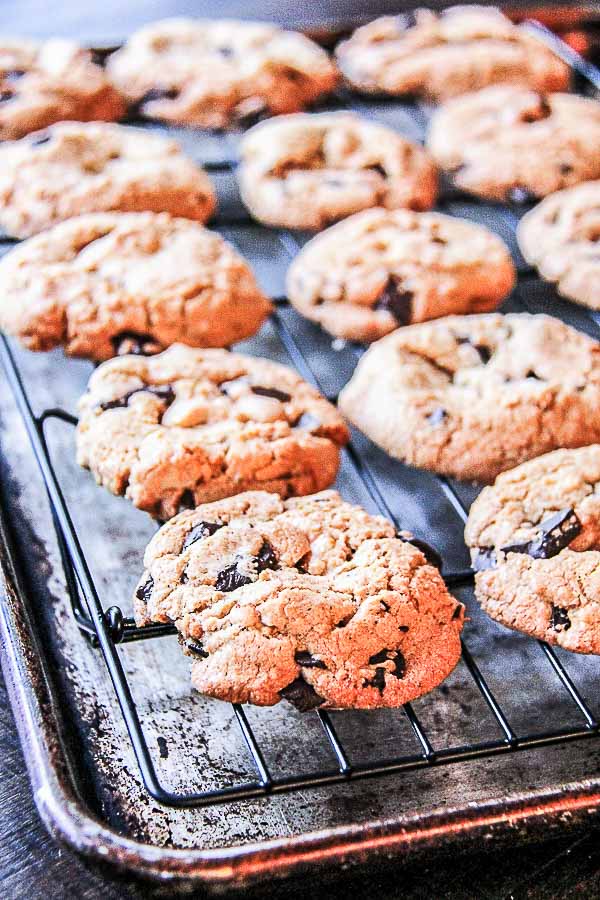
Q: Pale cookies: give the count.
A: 13